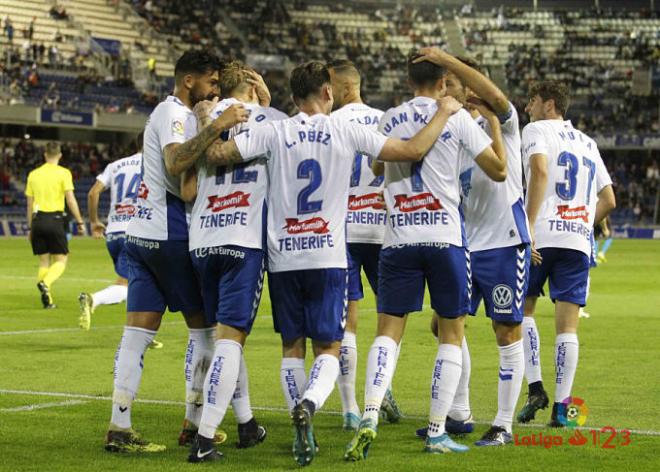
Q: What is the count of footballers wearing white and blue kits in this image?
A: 8